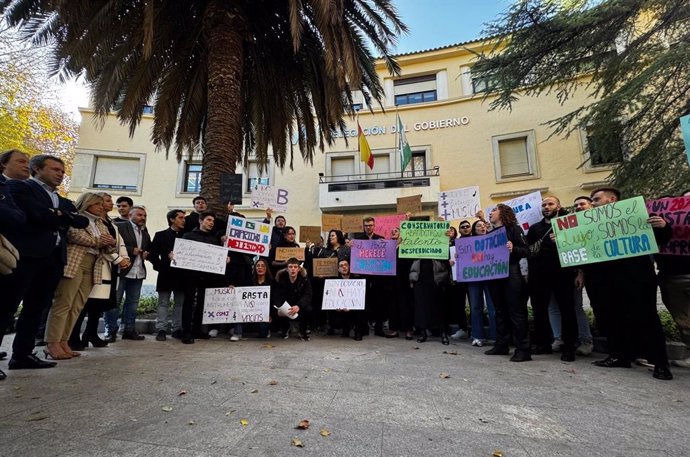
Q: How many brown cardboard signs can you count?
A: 6